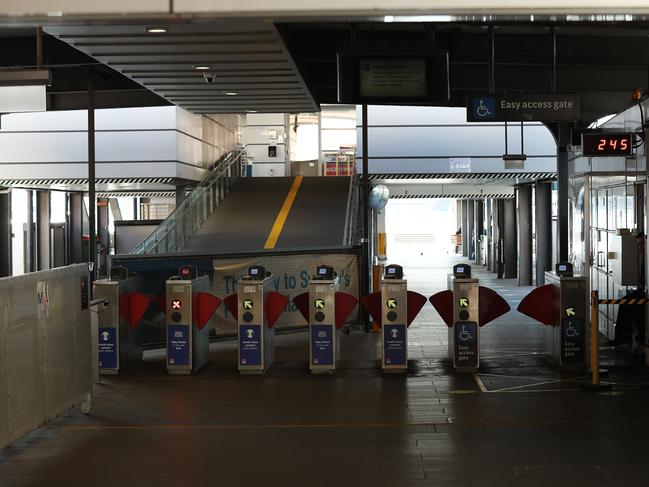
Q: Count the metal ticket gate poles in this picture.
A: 7